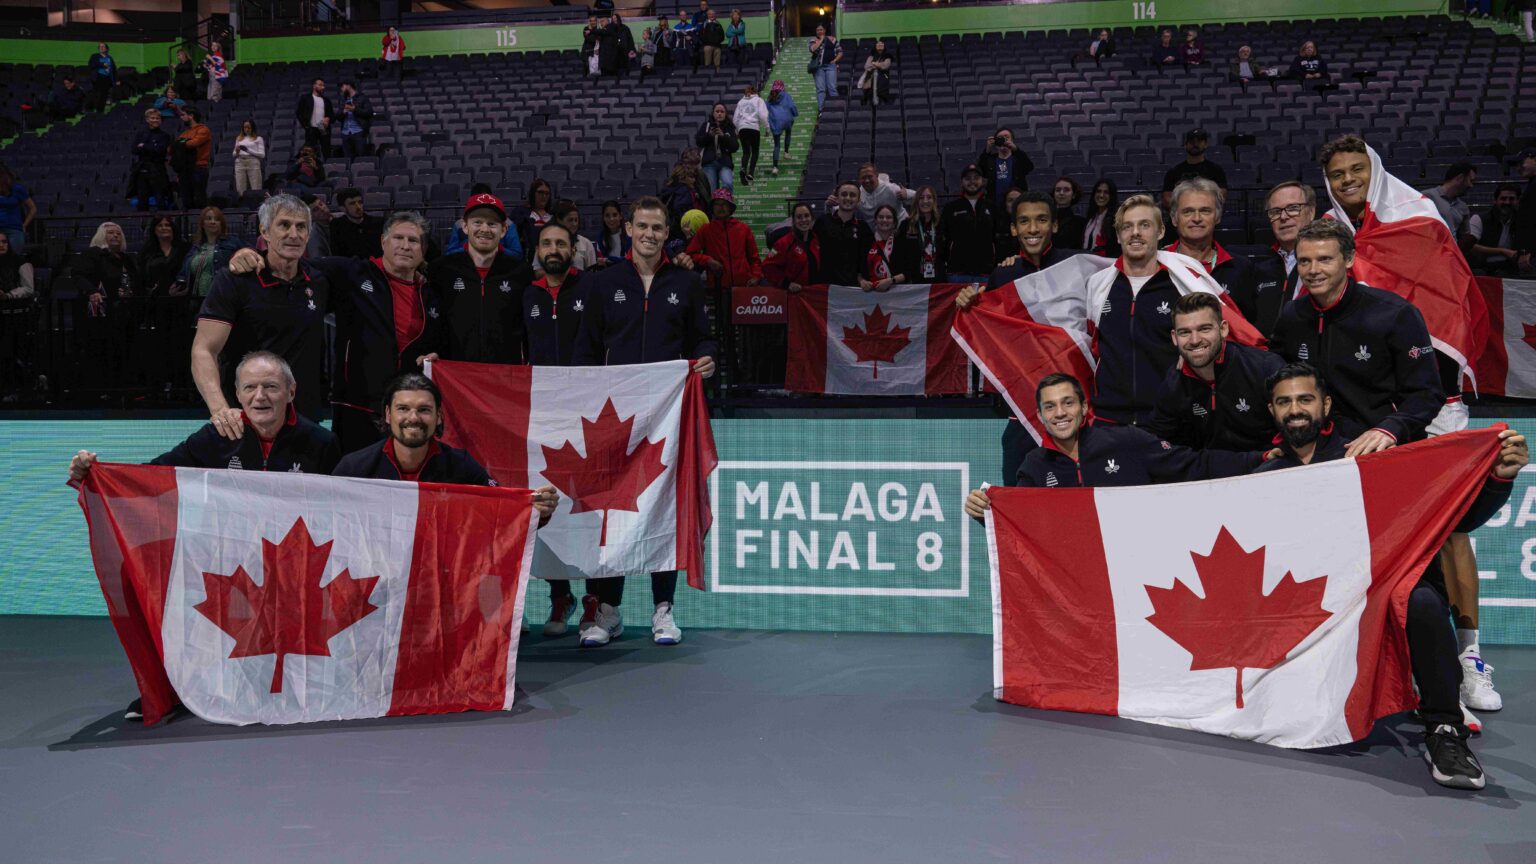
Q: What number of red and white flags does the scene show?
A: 7